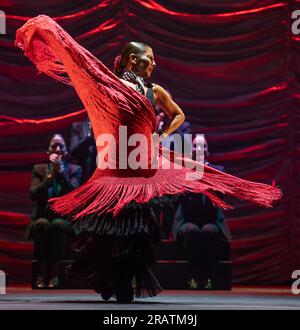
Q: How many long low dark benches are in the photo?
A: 1